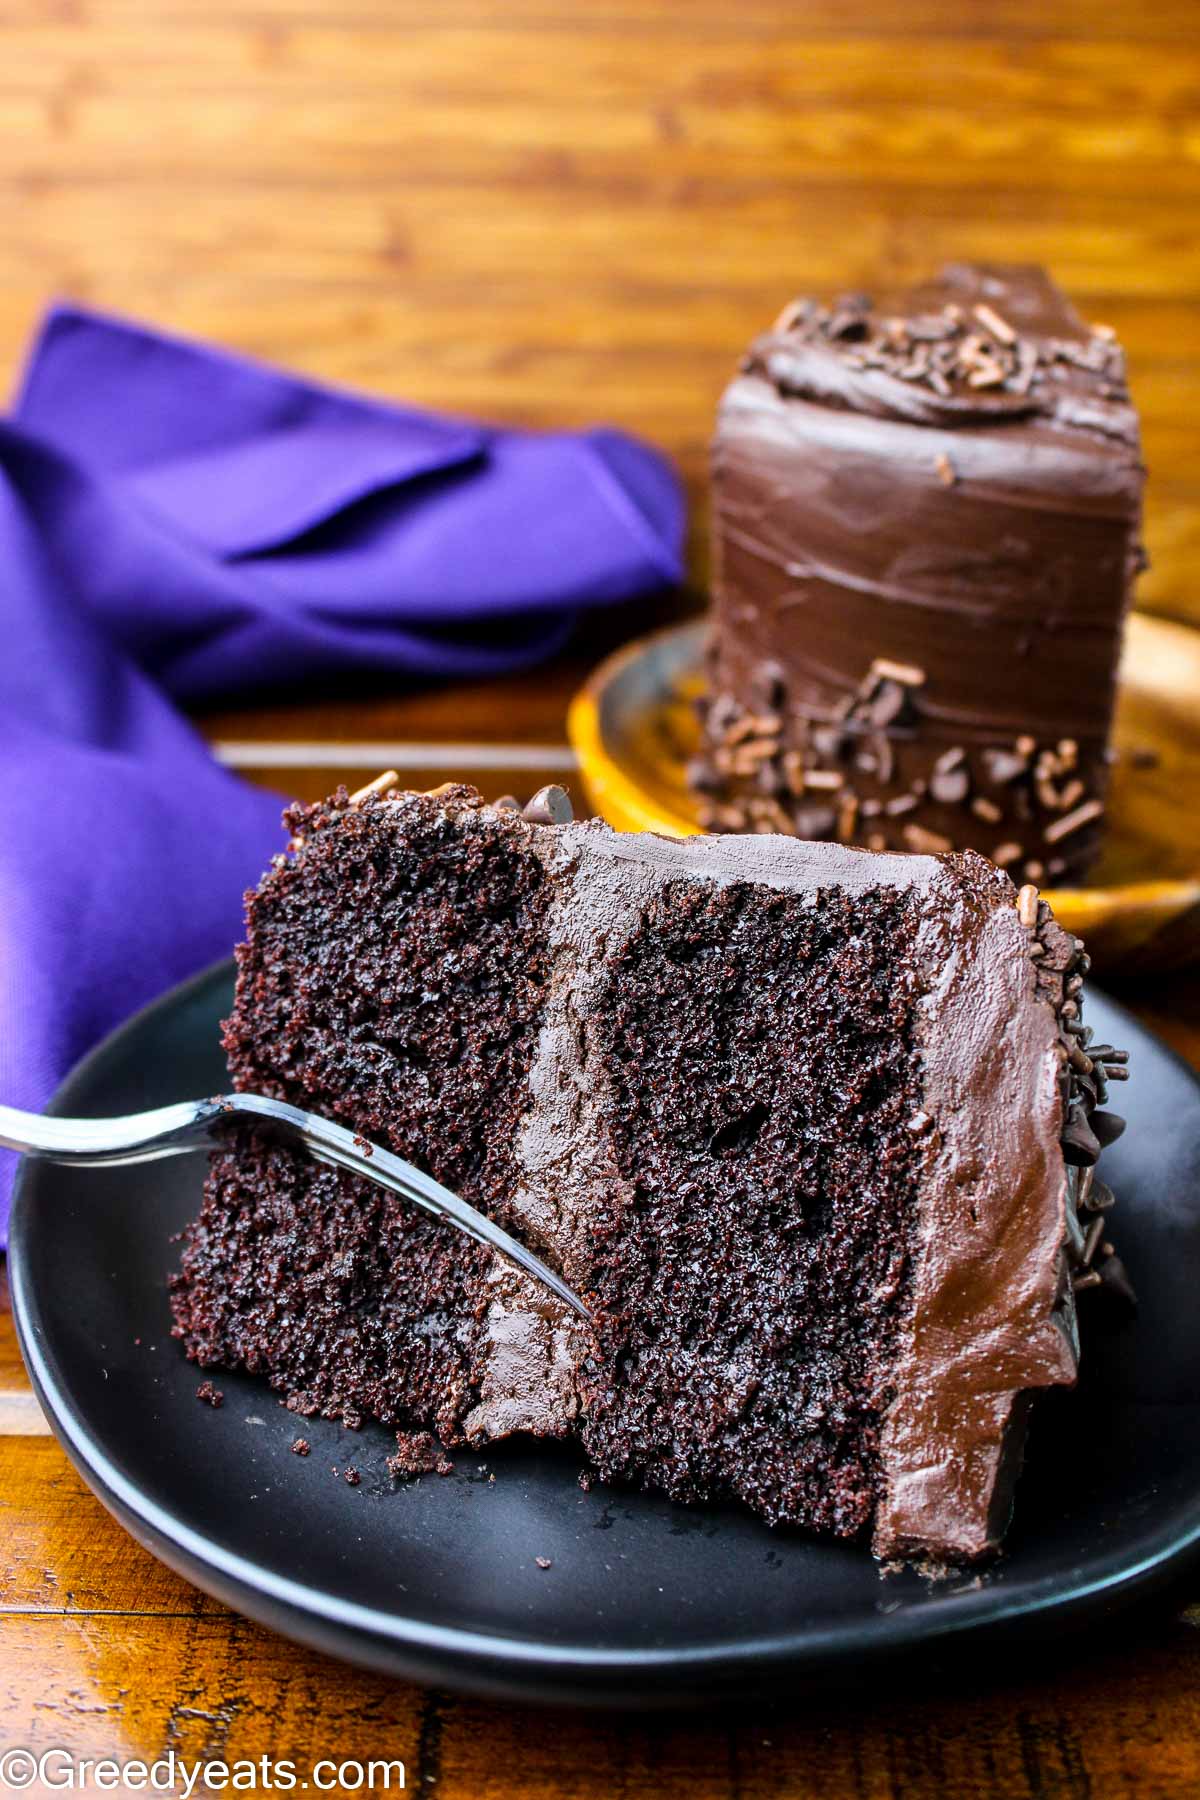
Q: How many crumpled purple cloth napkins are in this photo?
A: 1